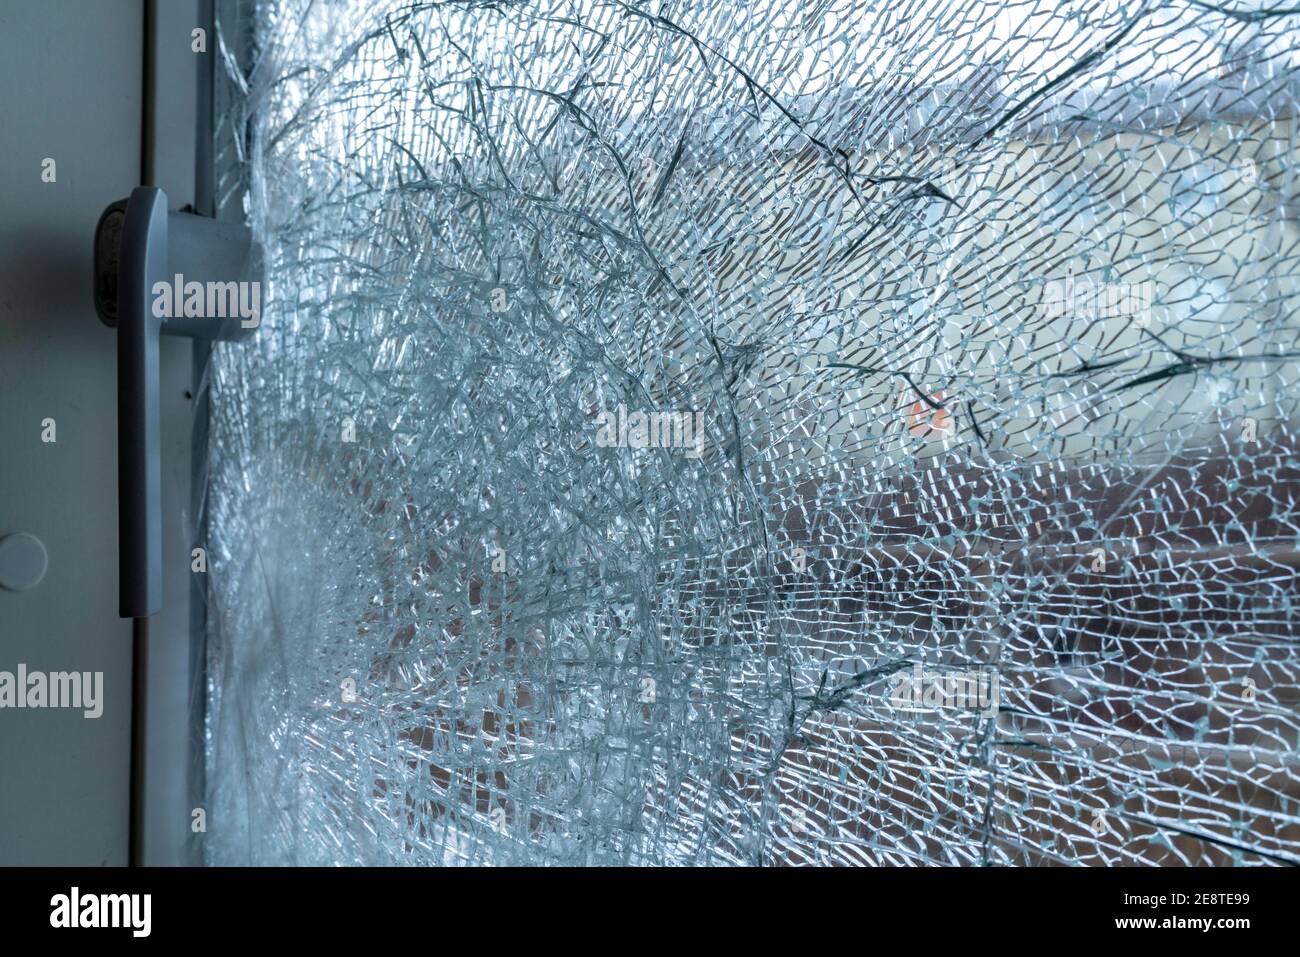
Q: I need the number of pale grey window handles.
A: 1